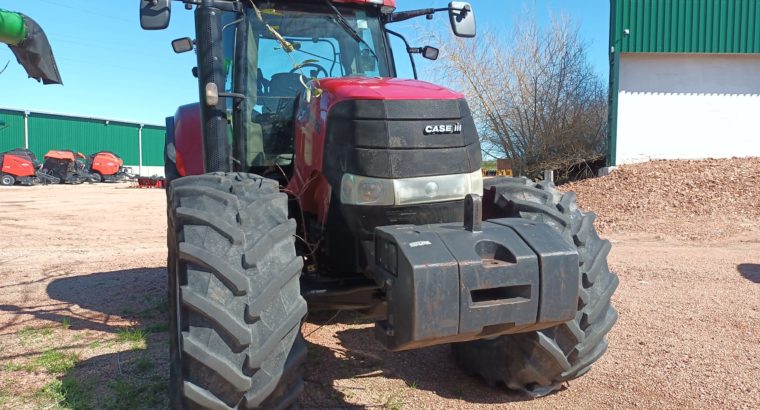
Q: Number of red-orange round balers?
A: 3